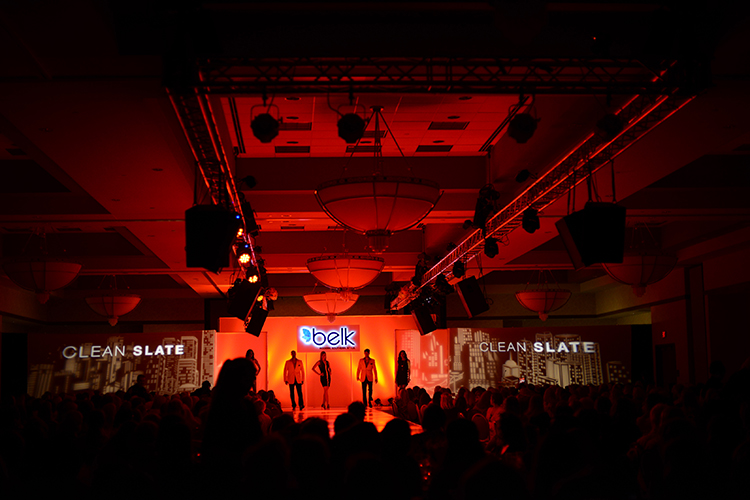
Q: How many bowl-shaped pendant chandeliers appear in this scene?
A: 7